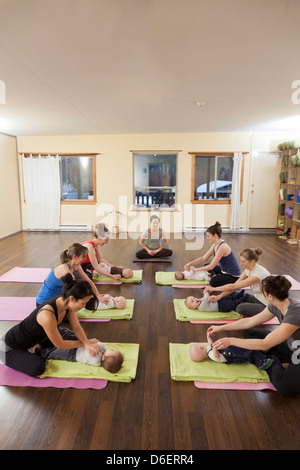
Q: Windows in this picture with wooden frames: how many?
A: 2